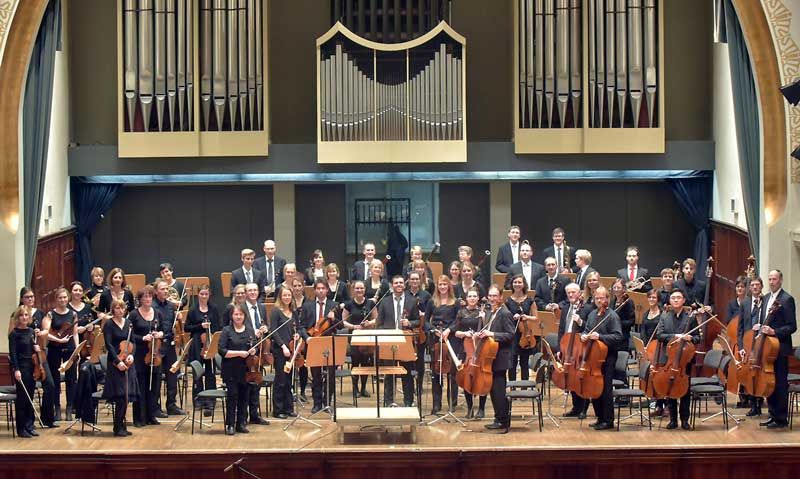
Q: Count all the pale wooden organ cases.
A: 3